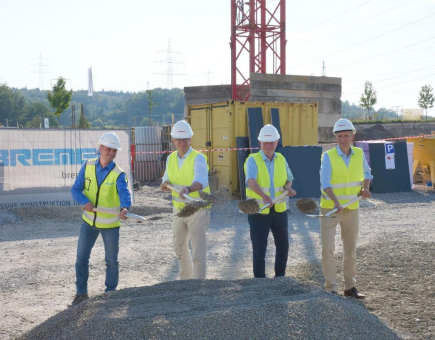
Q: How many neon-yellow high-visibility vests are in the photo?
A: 4